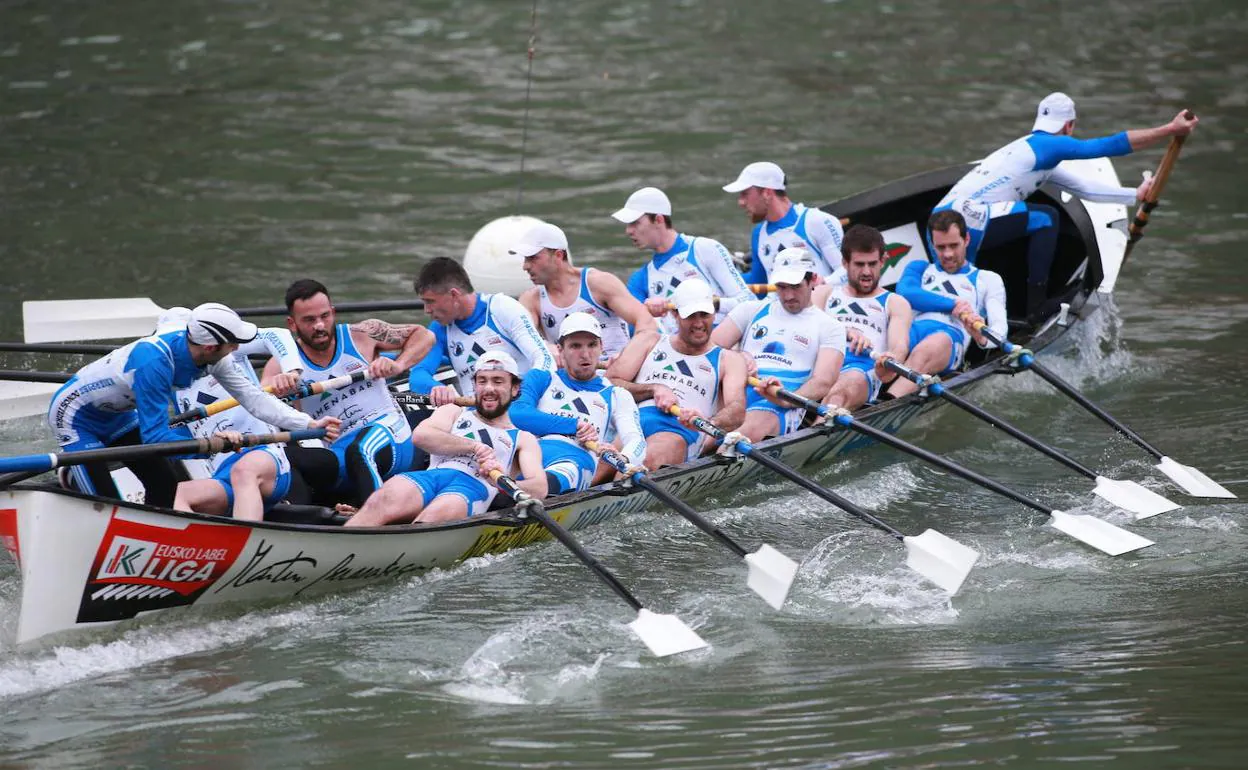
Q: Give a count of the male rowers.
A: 14